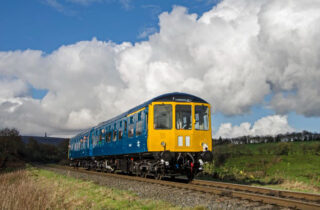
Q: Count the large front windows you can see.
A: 3